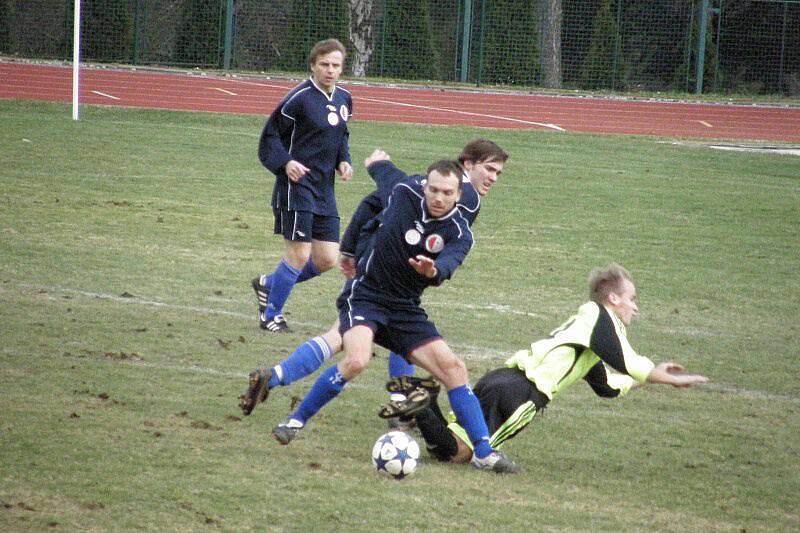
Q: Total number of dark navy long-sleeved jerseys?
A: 3